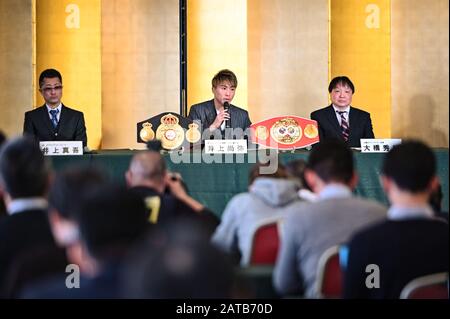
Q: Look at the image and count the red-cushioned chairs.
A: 3